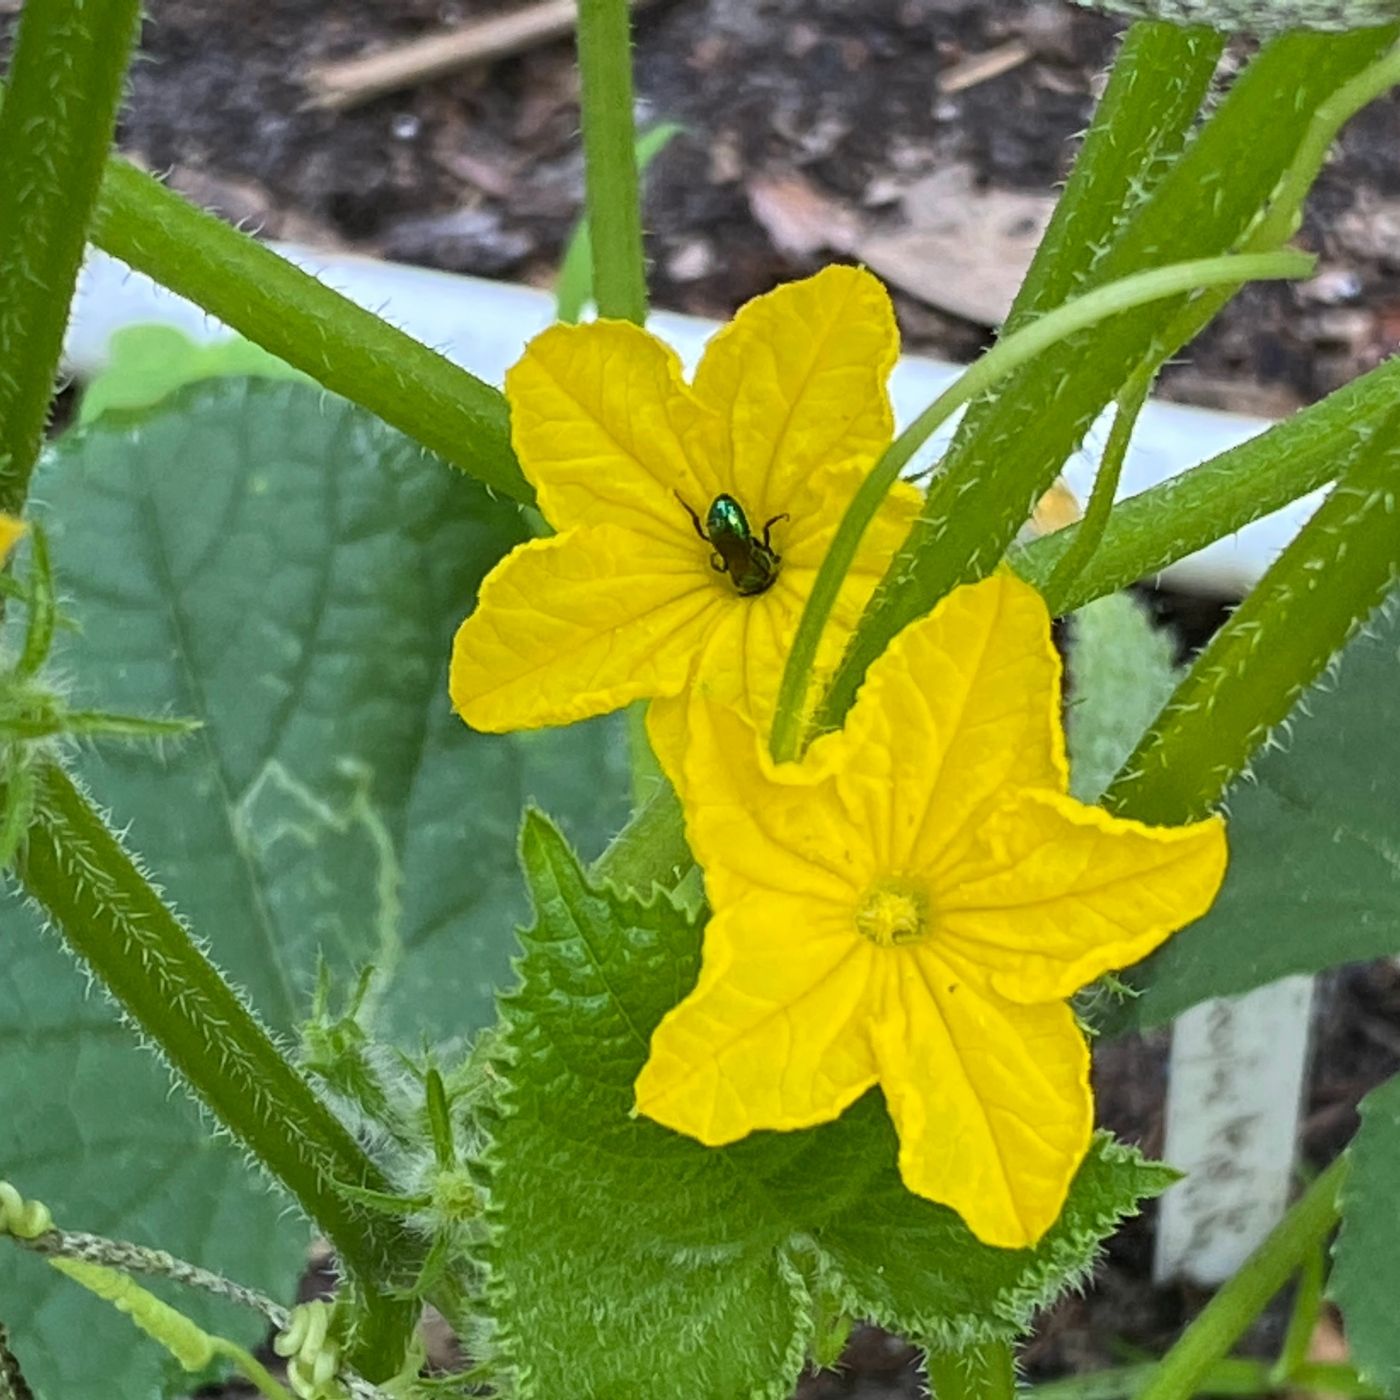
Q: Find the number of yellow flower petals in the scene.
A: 10